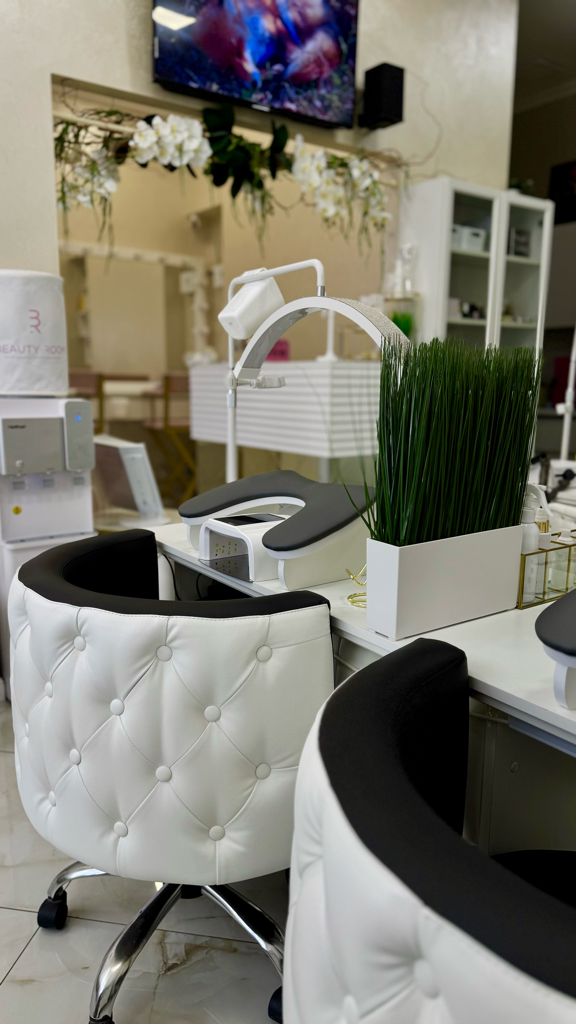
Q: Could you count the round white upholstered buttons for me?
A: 15